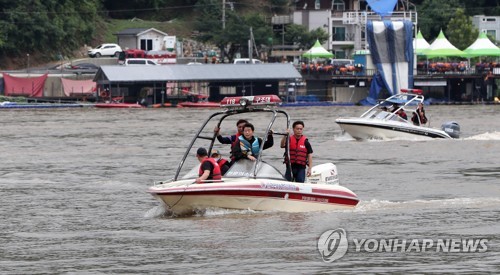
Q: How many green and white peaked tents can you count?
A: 4